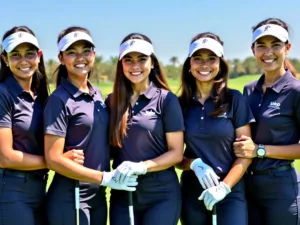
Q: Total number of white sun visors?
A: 5